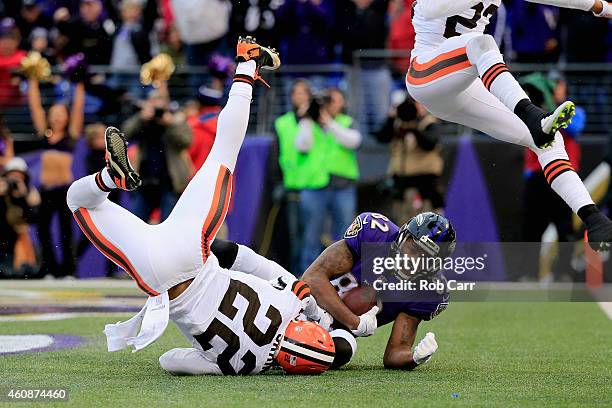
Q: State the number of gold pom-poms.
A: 2